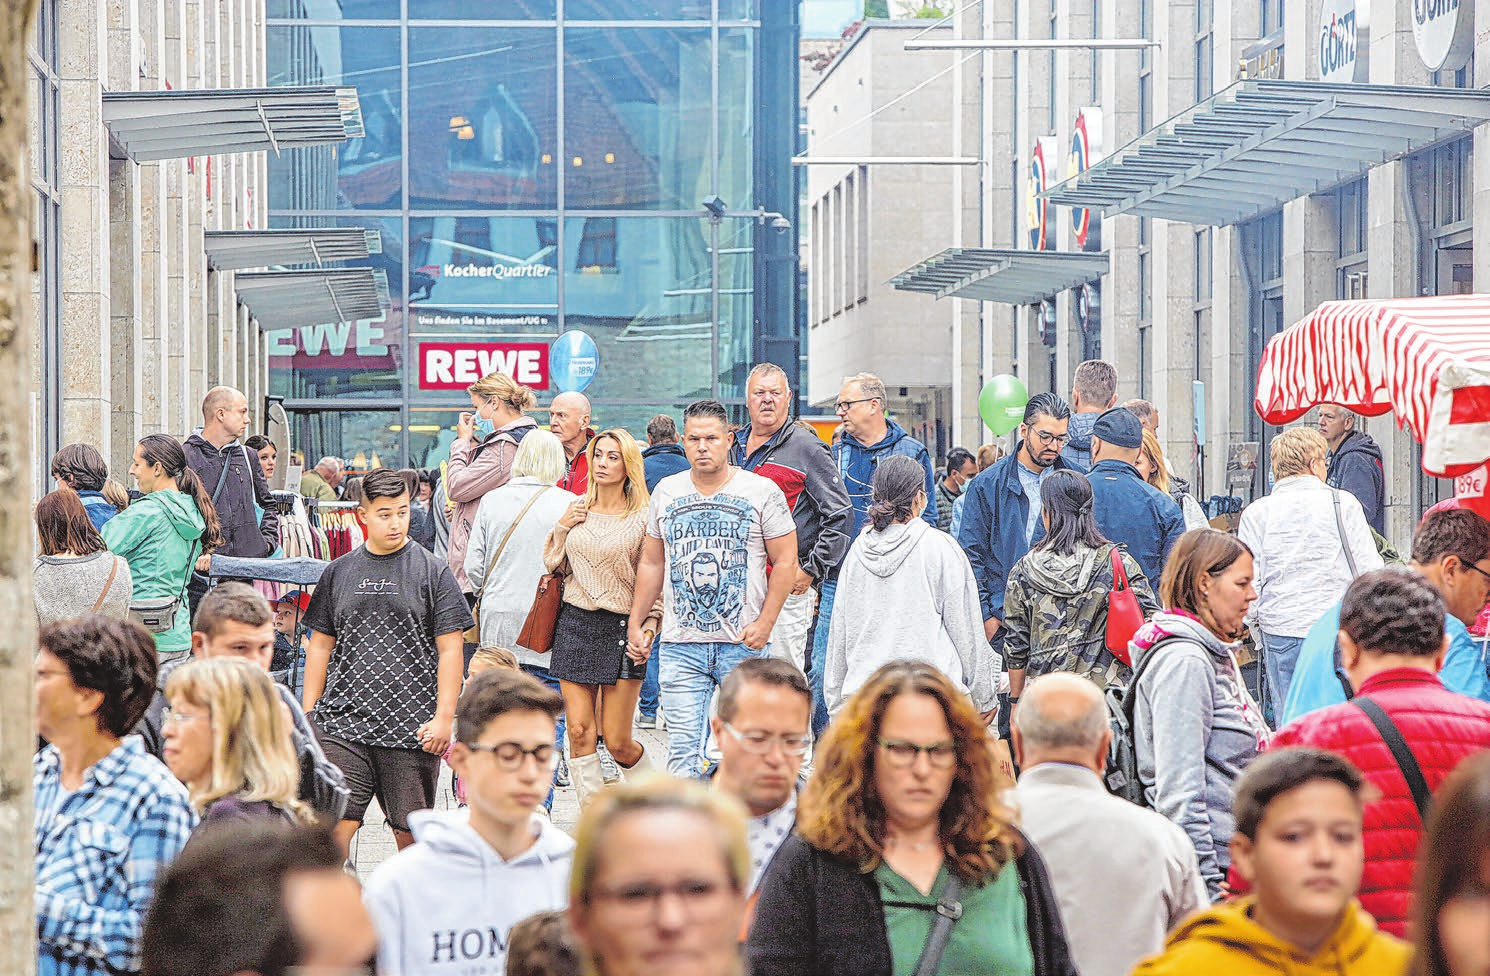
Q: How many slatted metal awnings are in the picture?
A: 5